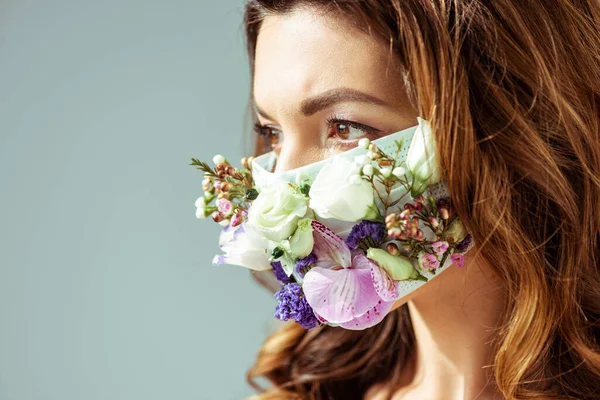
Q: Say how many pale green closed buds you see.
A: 2